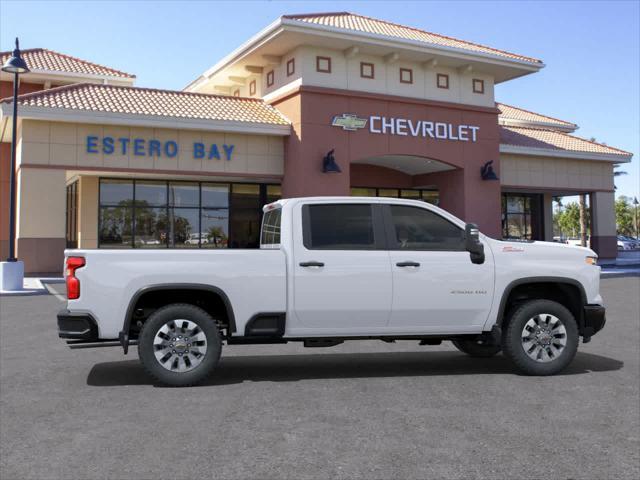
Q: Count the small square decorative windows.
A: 9